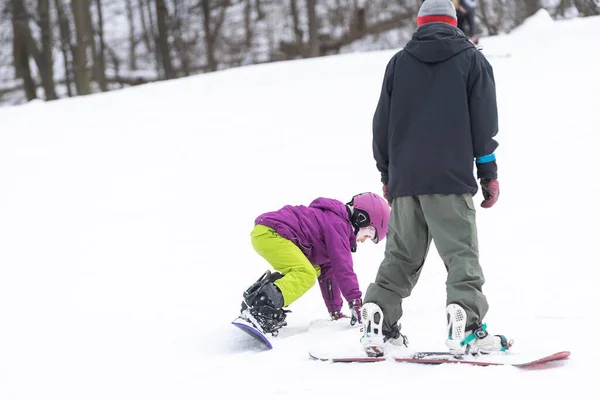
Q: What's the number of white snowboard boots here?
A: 2